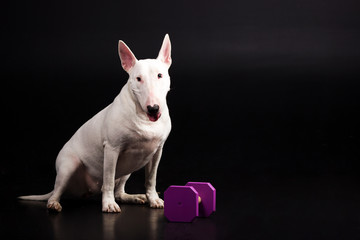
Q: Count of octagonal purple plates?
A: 2